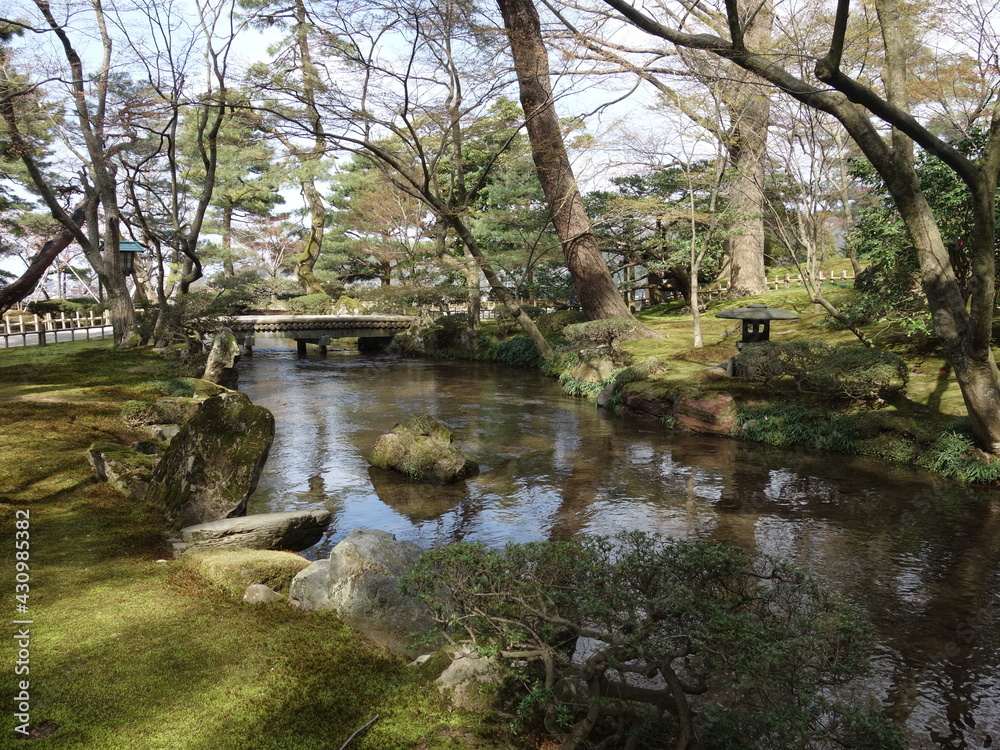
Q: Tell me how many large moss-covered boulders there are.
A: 2